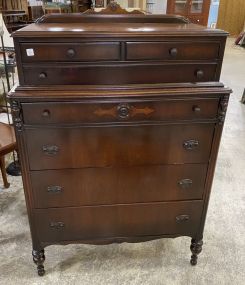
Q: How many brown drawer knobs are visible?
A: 6